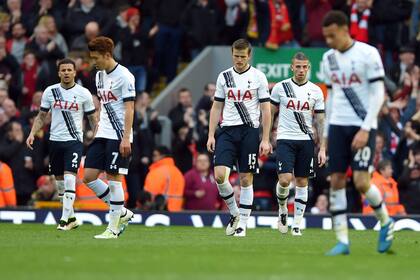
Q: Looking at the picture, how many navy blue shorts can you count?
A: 5